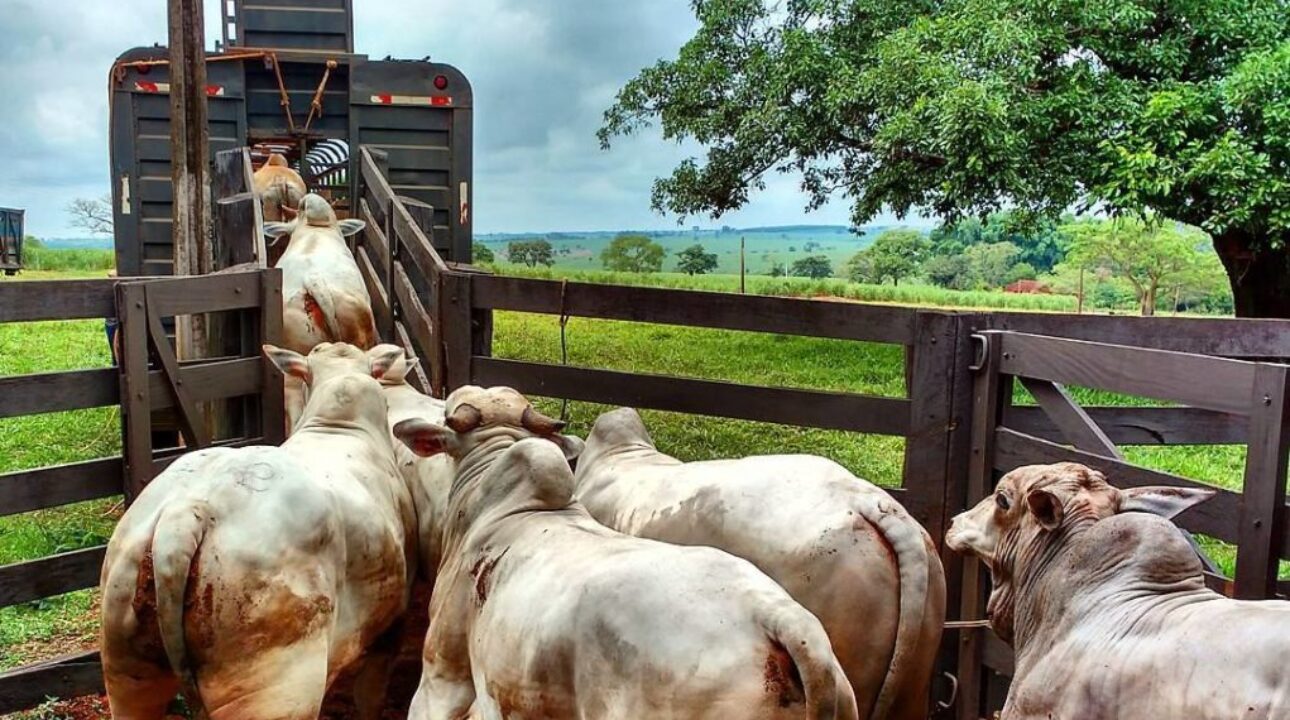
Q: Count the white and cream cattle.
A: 7